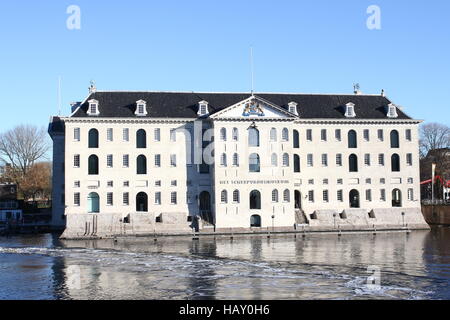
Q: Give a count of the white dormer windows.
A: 6